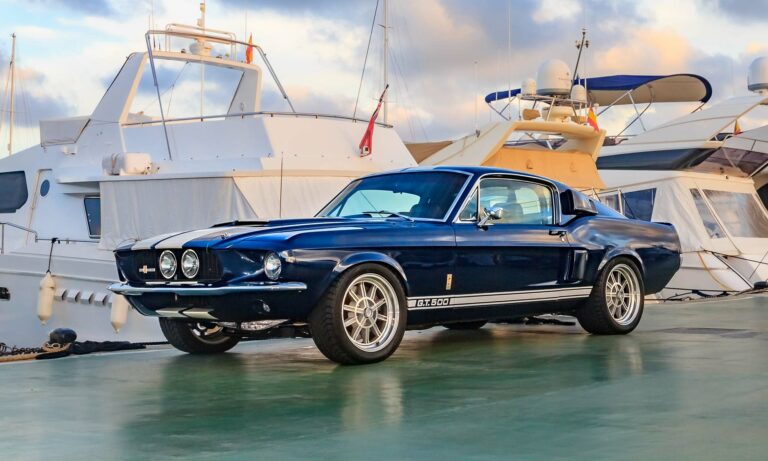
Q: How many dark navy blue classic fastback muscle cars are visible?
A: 1